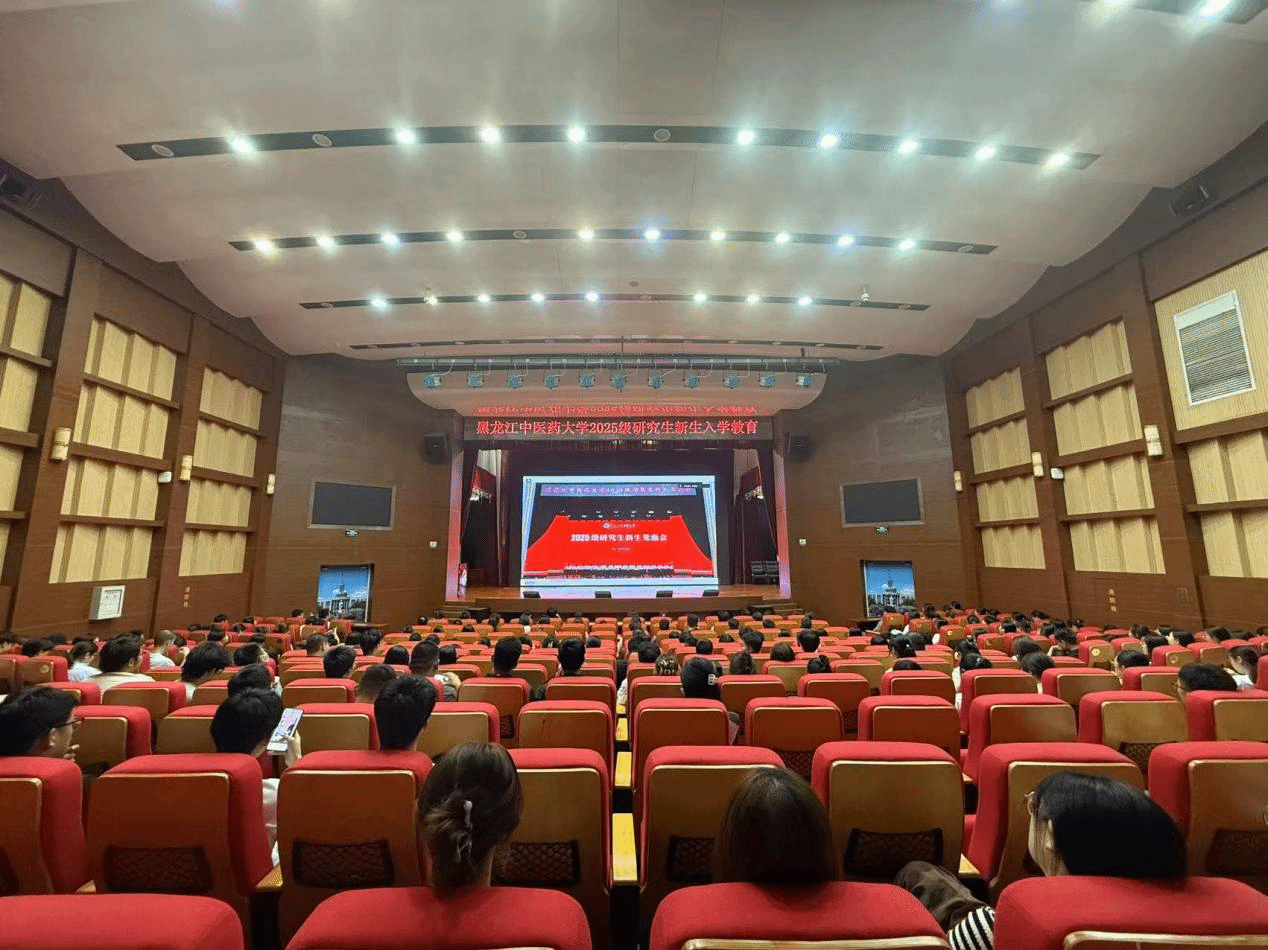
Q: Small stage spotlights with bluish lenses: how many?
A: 11